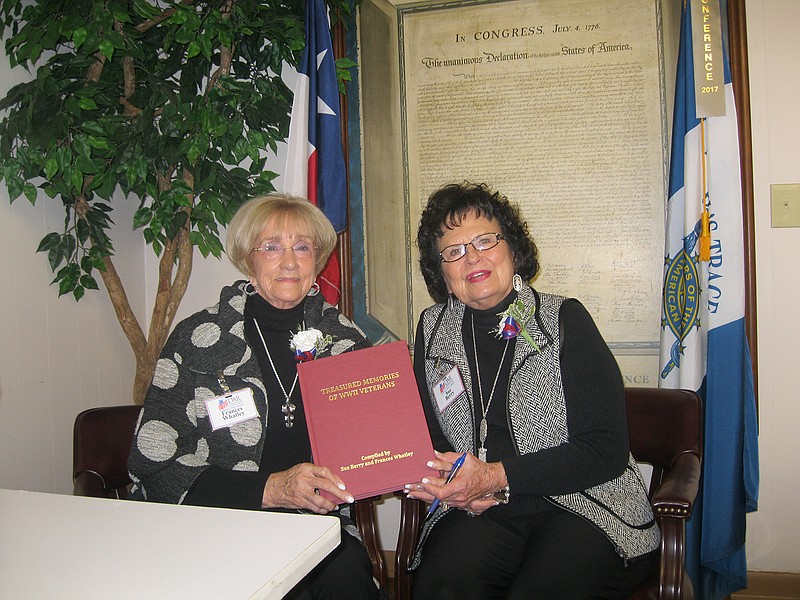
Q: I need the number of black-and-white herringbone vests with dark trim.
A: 1